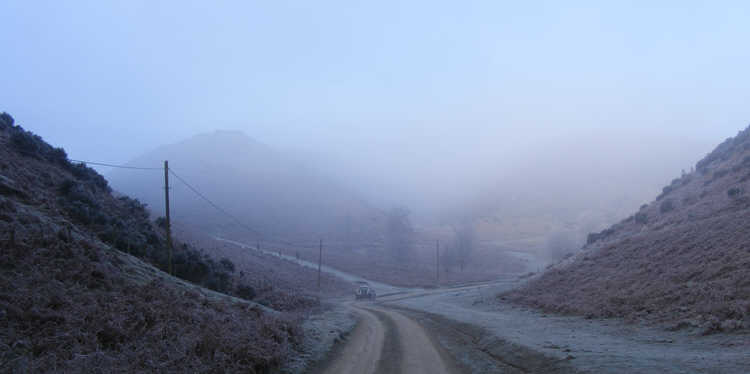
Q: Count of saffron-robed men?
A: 0